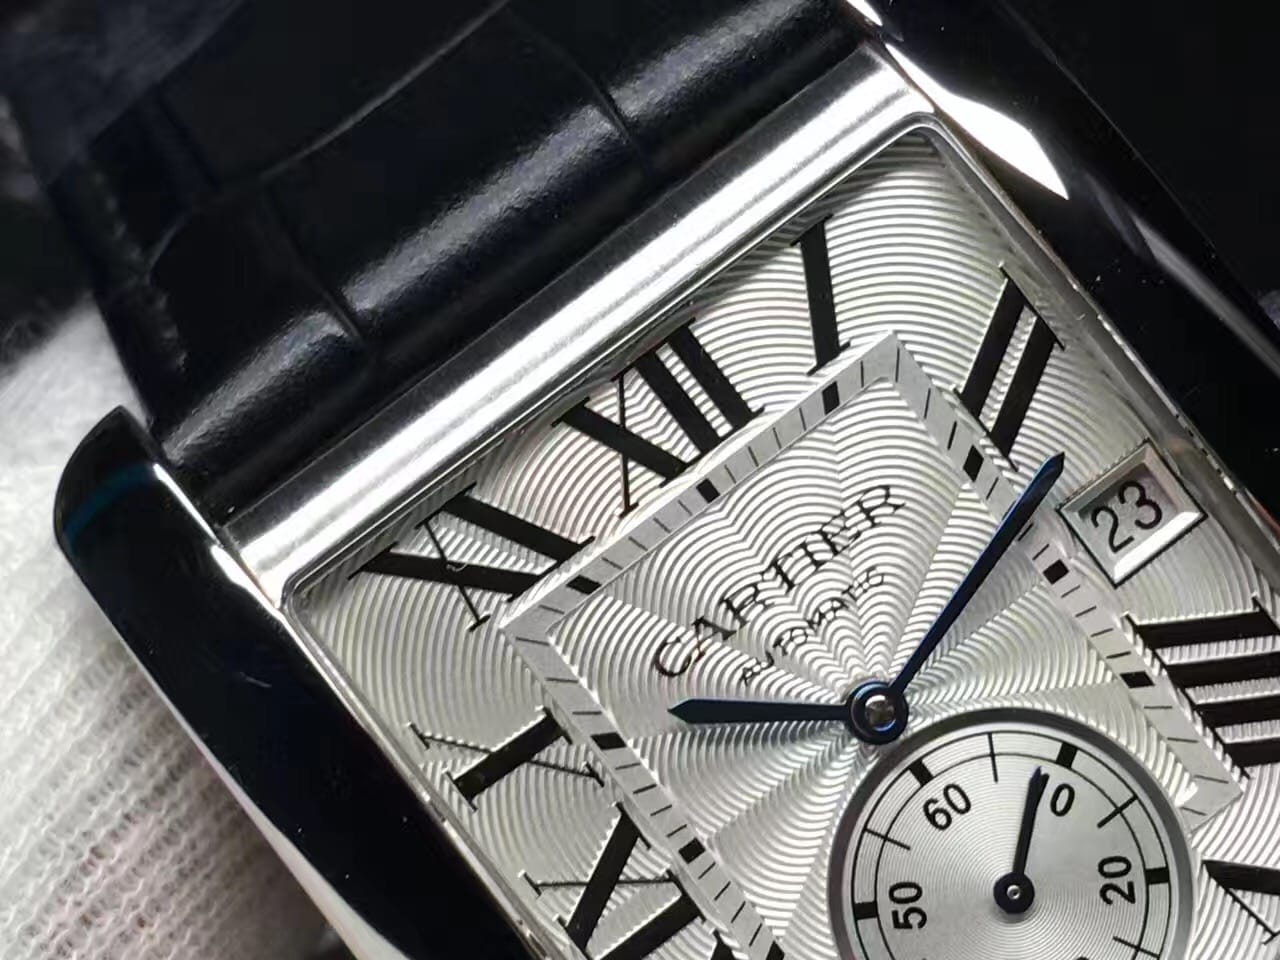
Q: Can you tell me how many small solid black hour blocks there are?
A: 9